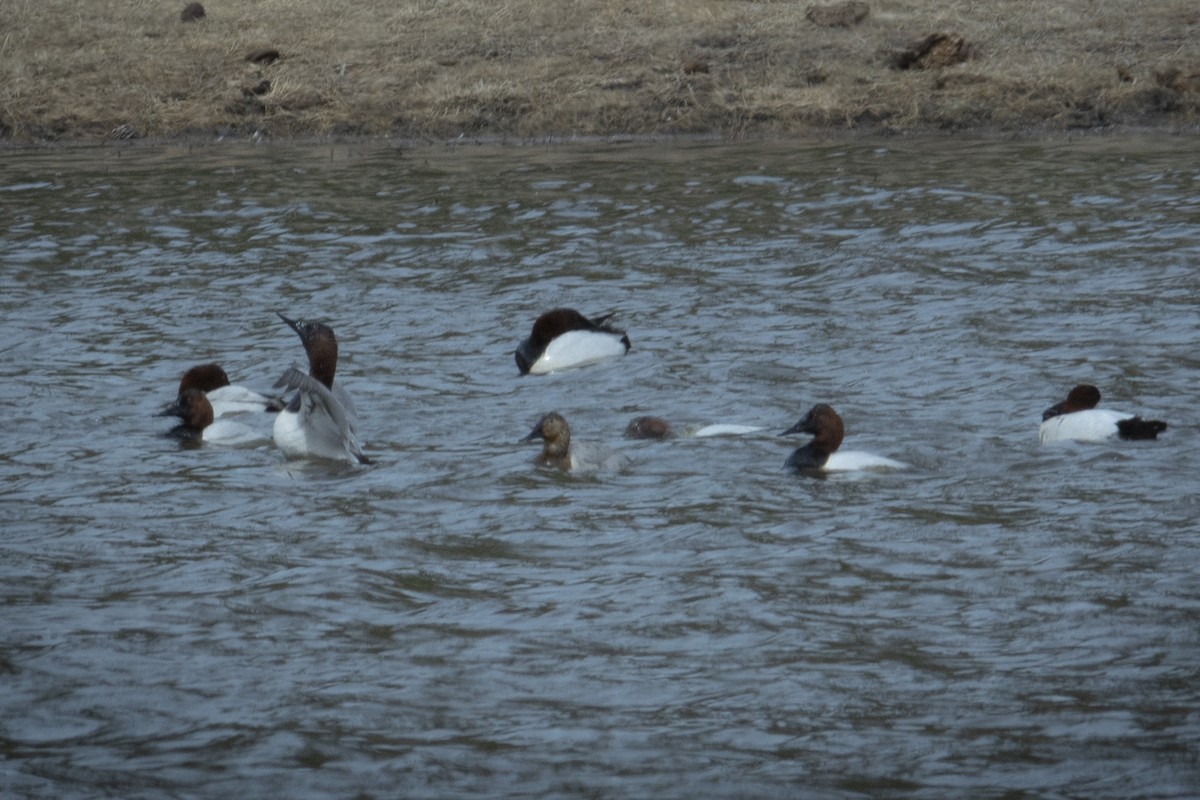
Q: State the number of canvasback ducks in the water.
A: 8